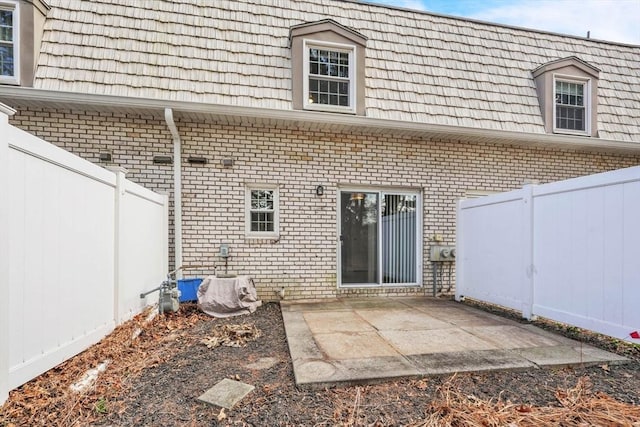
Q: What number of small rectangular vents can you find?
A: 4